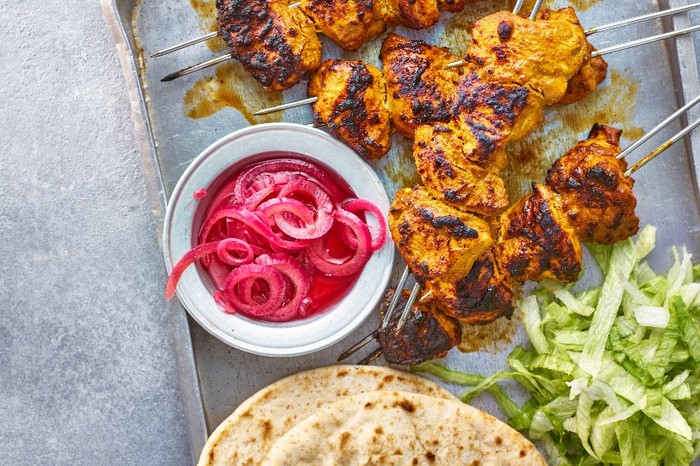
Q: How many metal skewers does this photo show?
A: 8